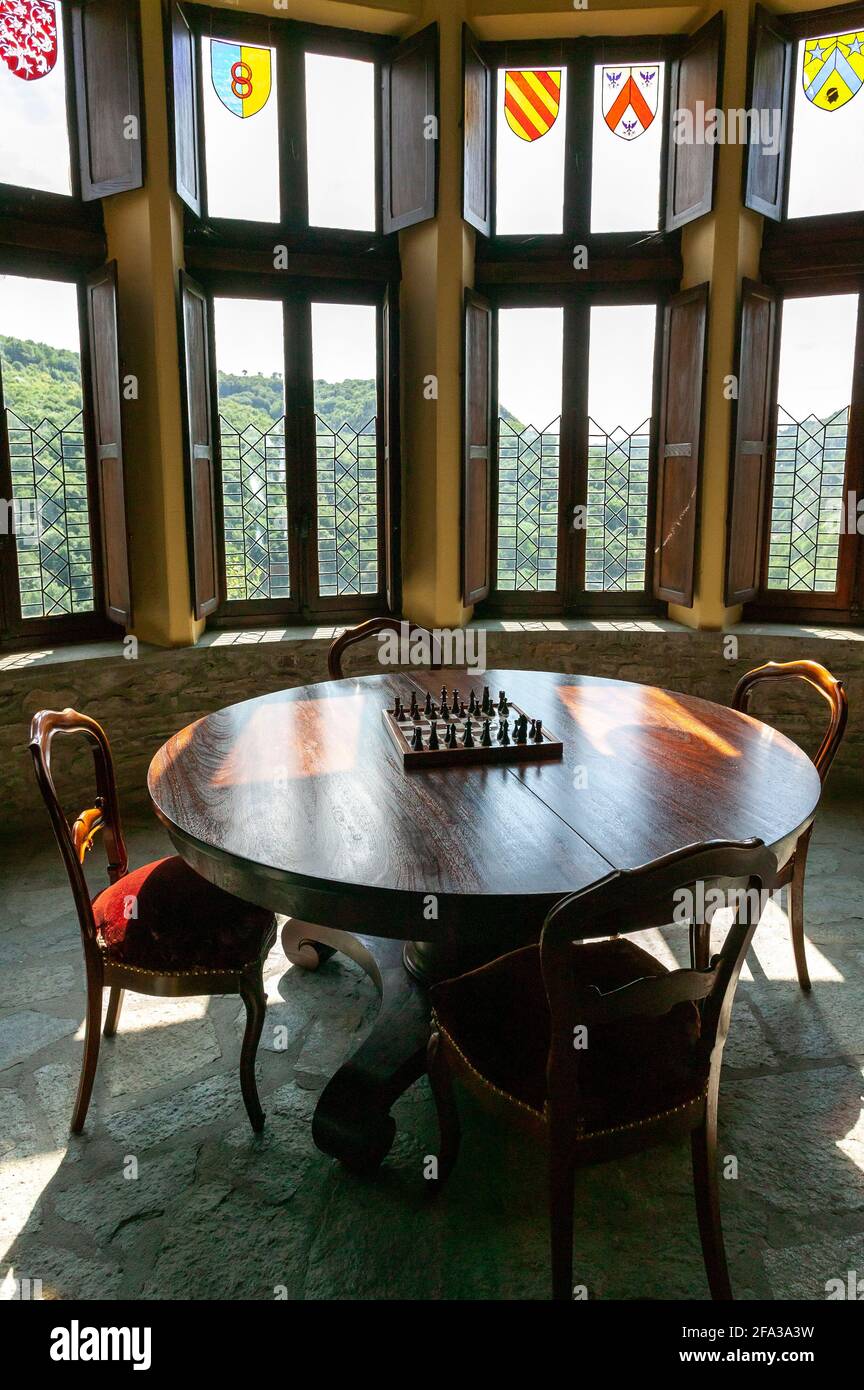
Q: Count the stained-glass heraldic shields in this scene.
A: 5